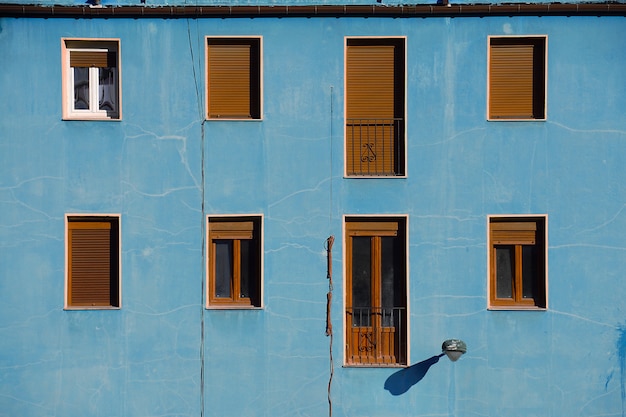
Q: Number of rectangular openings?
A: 8